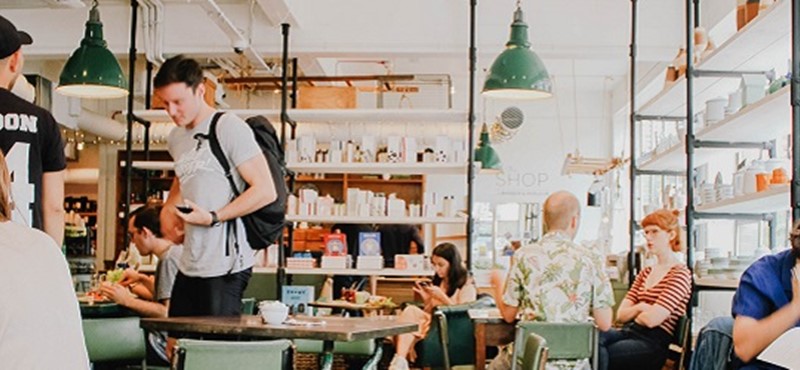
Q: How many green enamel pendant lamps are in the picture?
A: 3